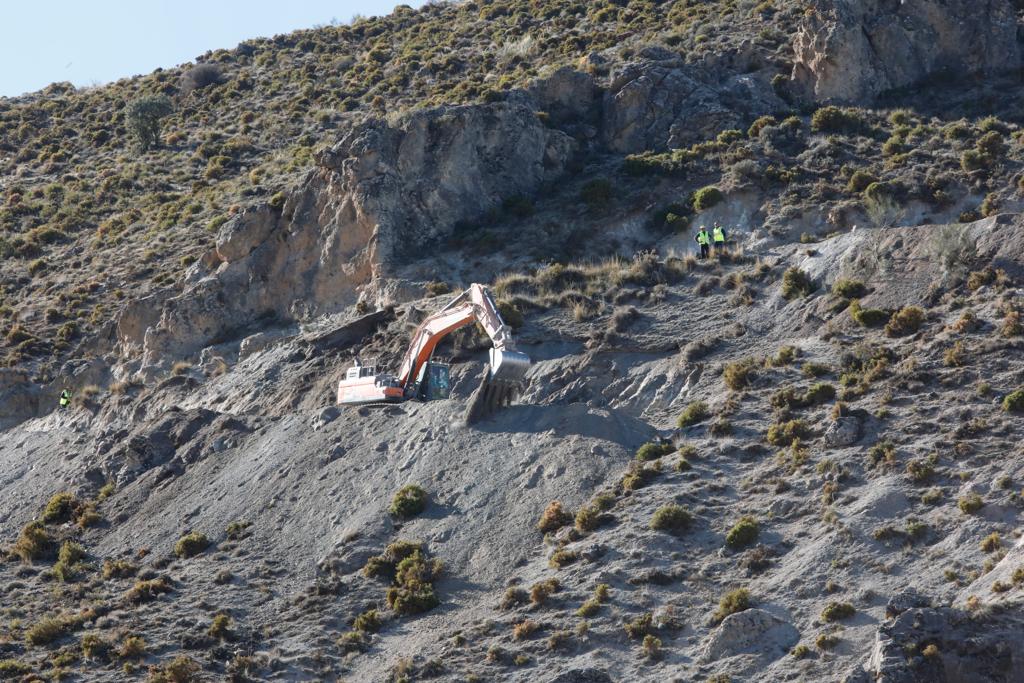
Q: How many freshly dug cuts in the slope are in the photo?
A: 1